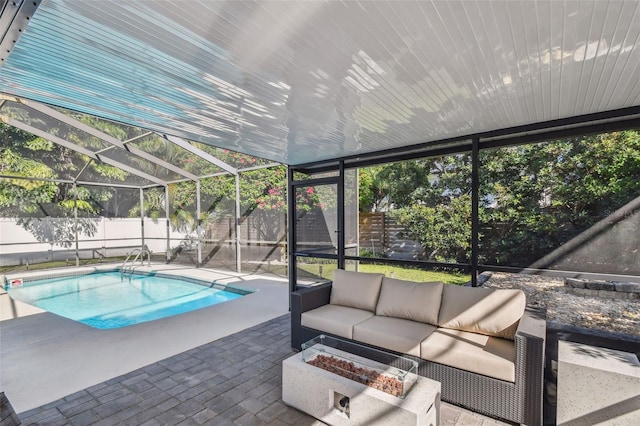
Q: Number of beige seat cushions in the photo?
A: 3